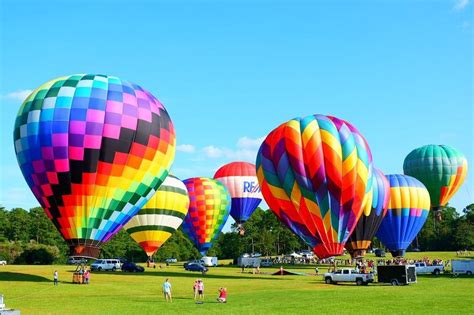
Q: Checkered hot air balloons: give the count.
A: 2